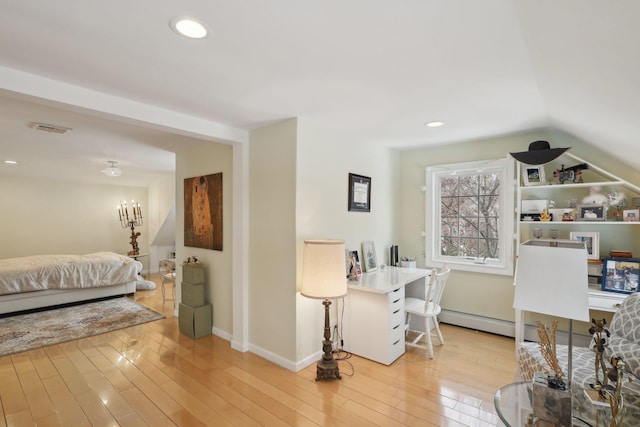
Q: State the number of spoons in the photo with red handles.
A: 0